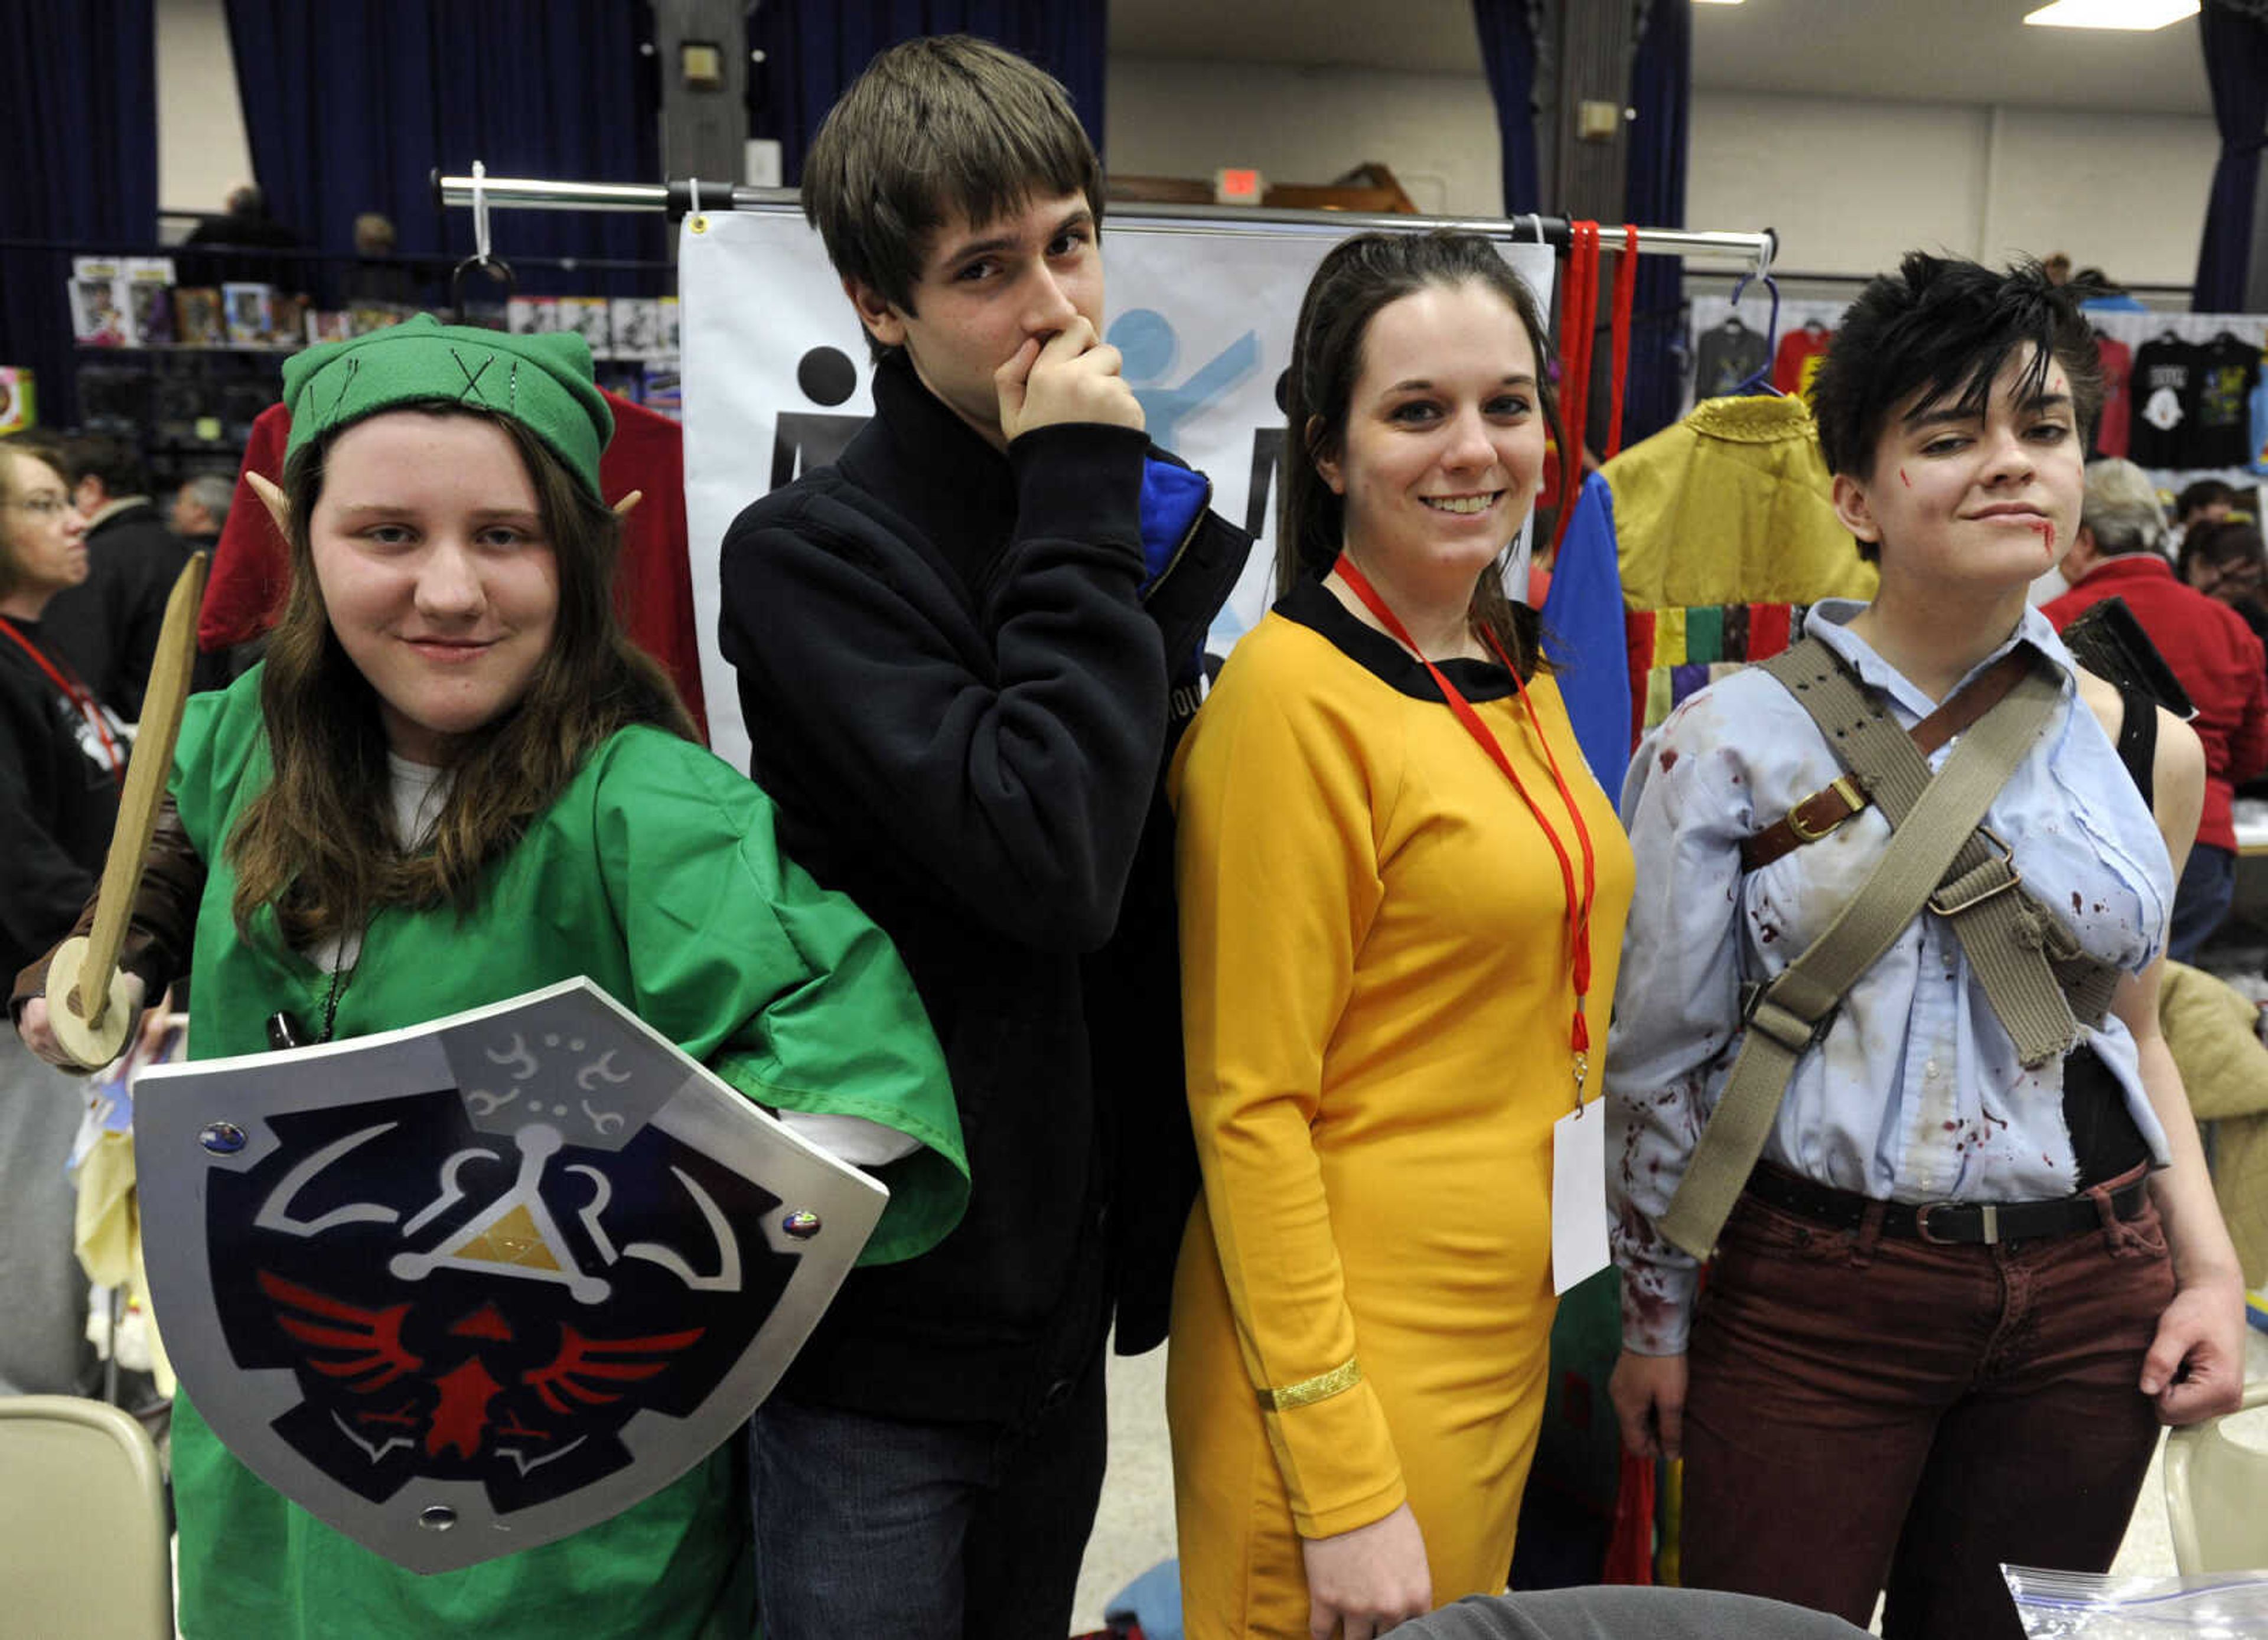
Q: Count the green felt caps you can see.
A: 1